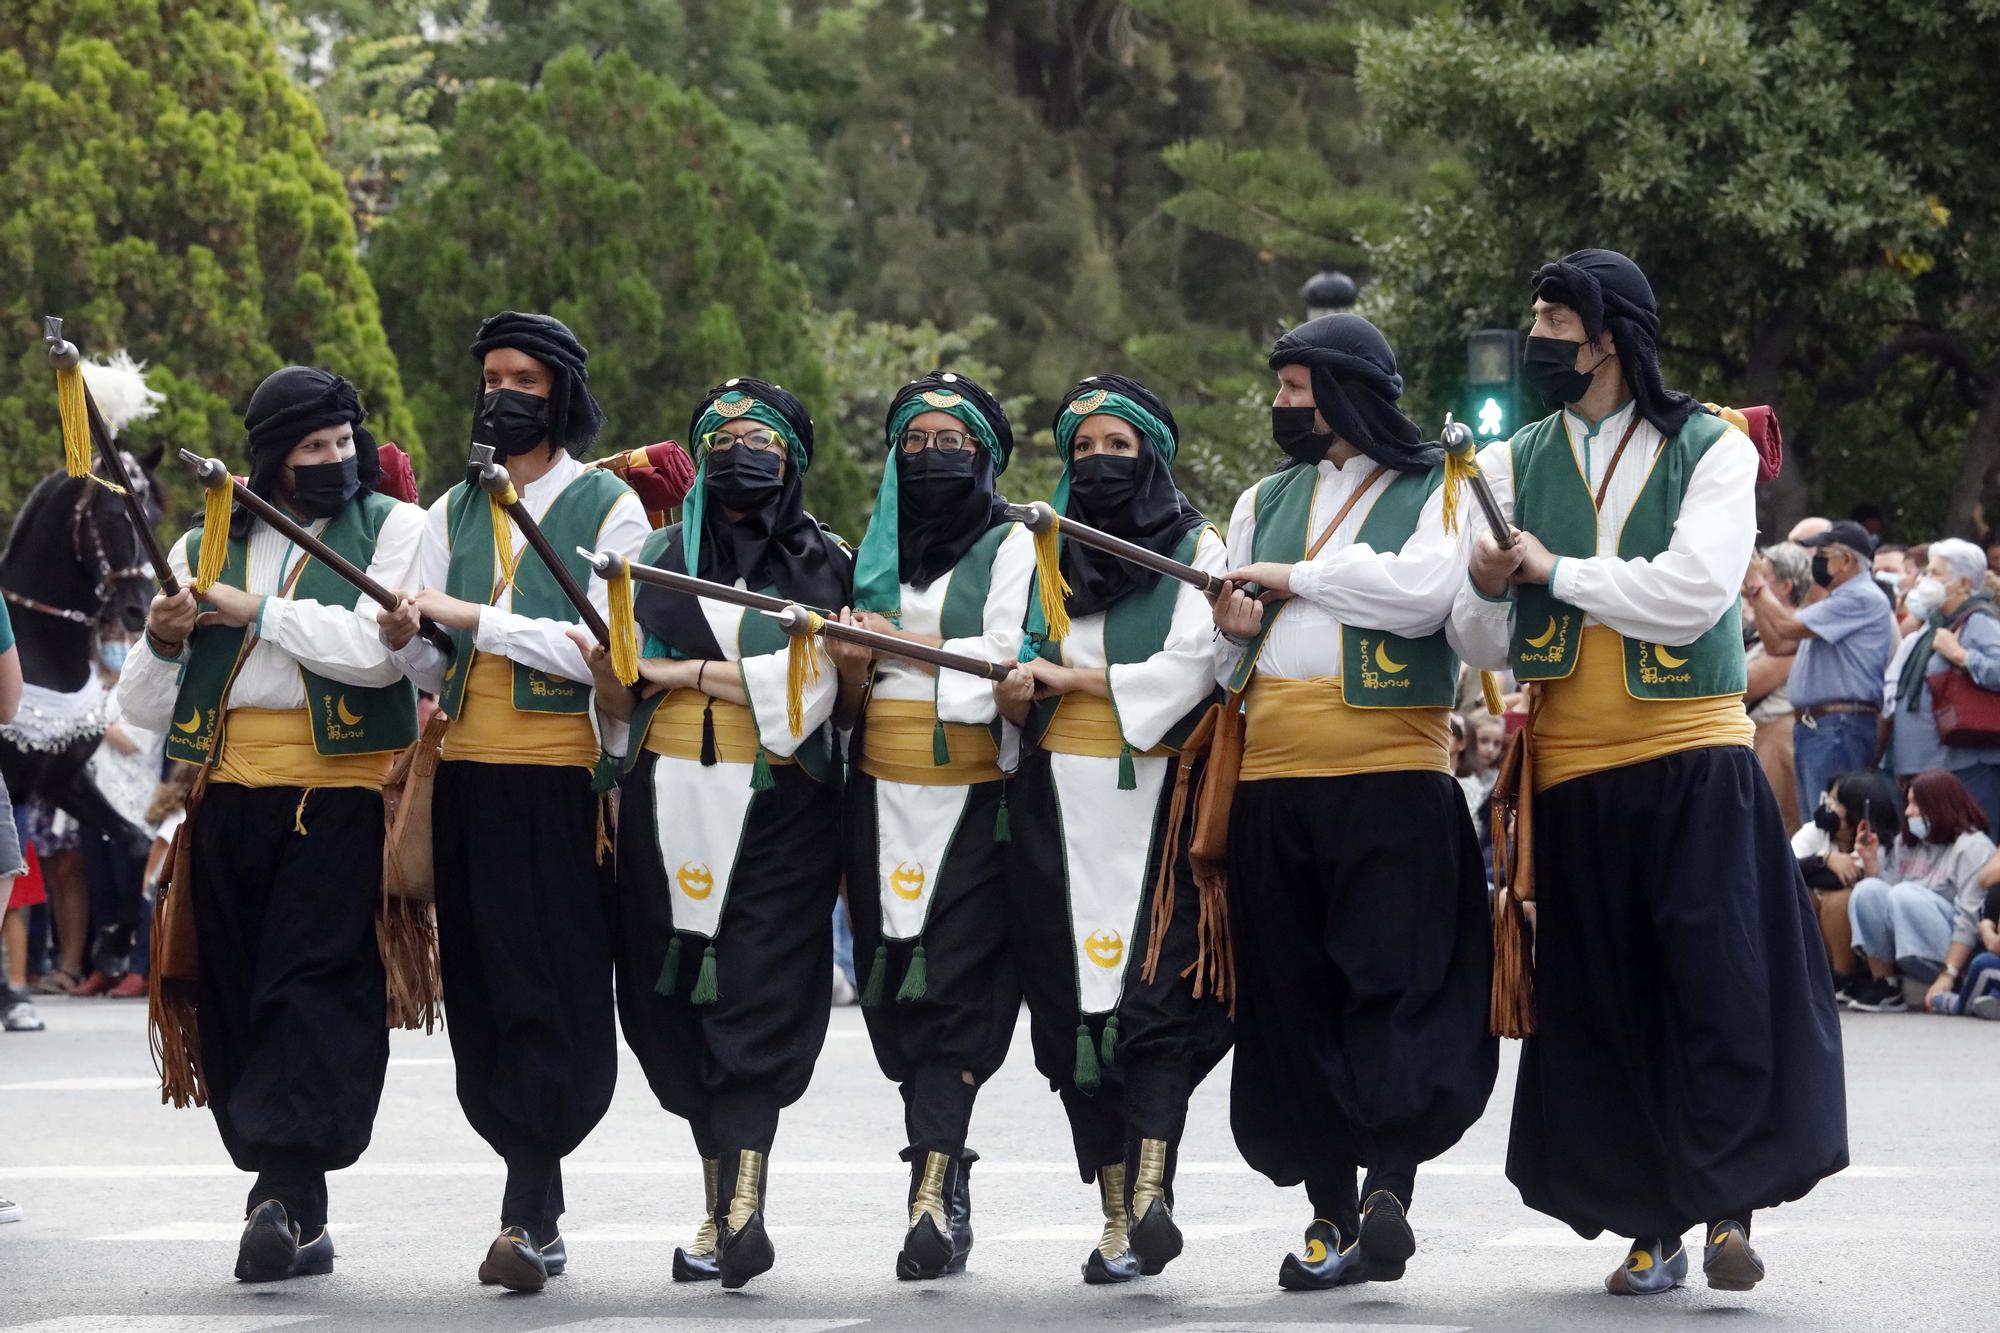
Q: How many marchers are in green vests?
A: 7